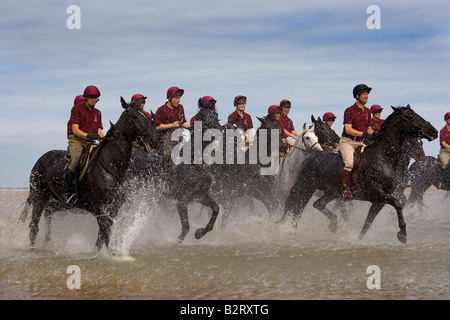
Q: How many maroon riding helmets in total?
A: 11